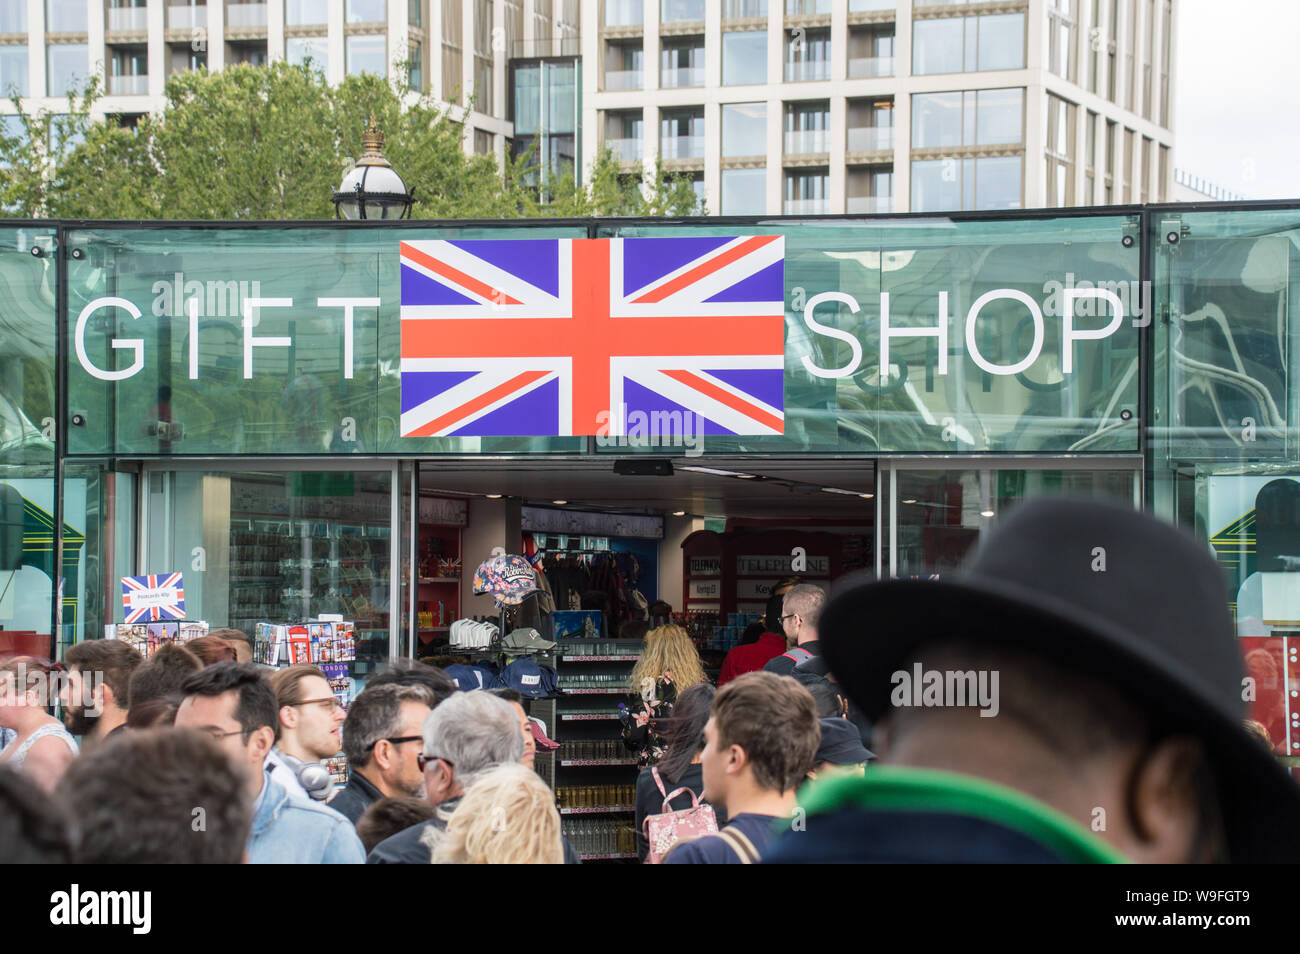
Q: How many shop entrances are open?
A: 1